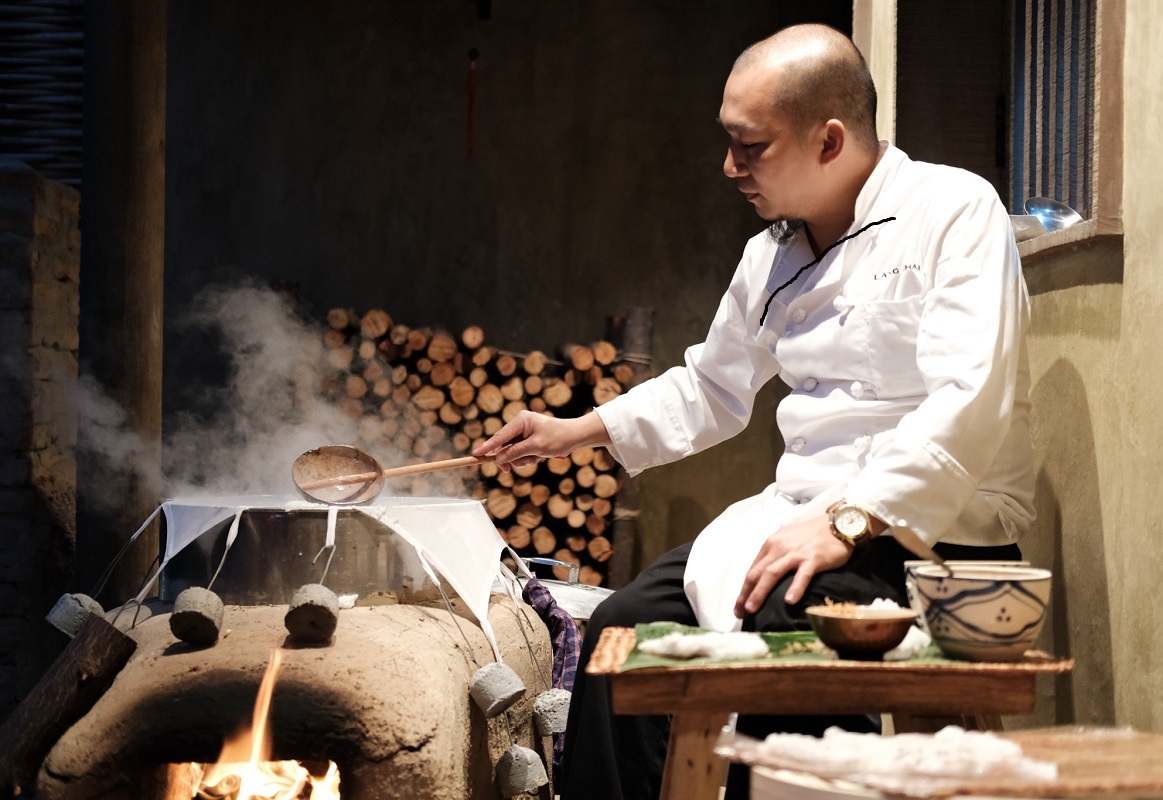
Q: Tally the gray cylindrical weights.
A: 6